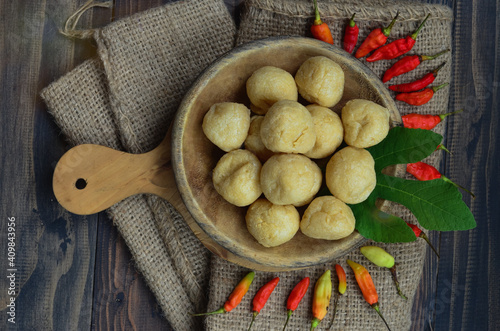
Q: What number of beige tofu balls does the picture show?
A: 12